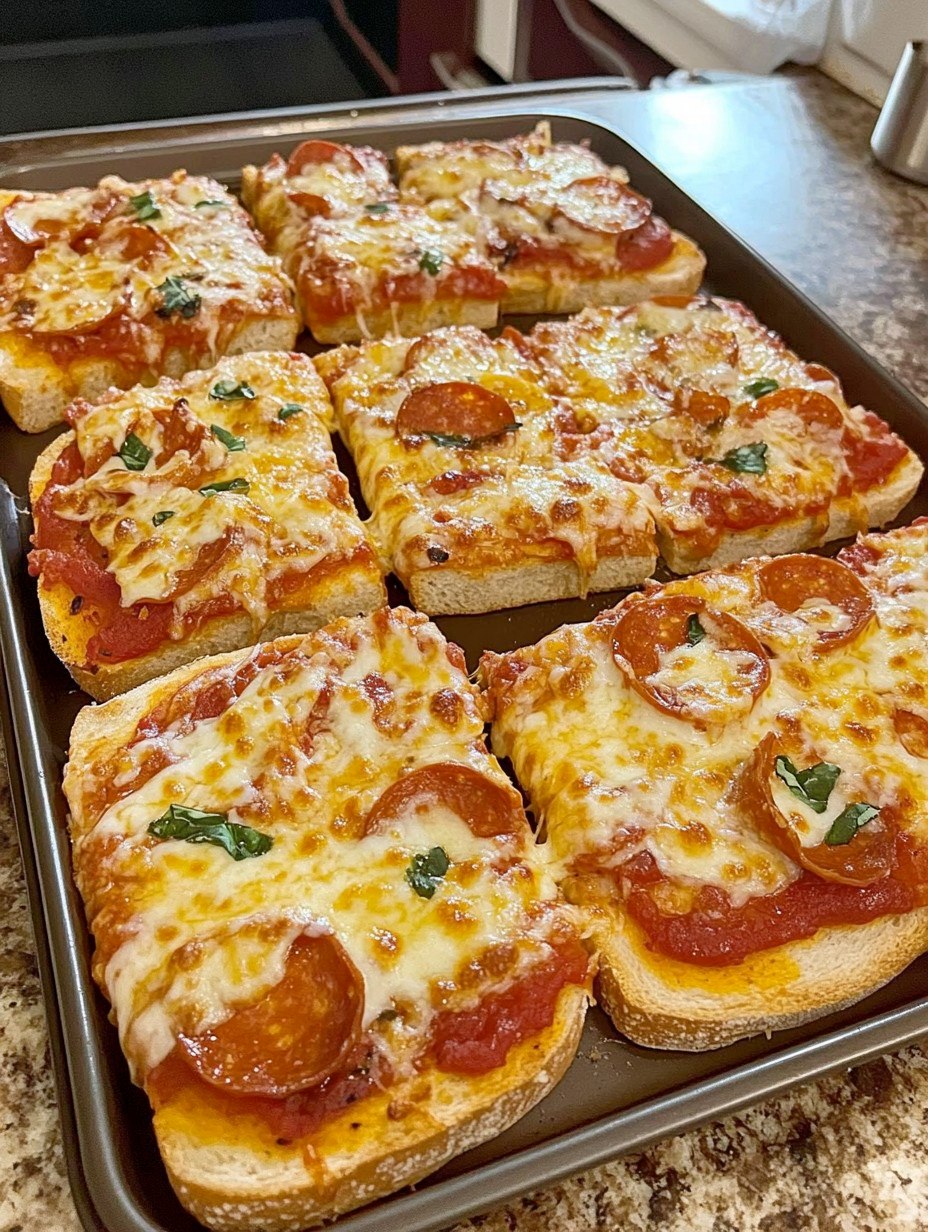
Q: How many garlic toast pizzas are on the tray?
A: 8